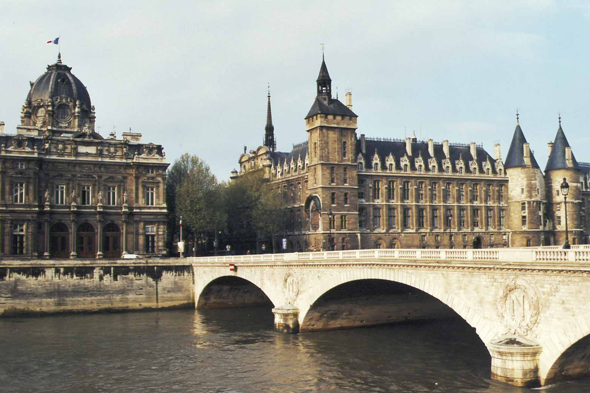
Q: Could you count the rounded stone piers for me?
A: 2